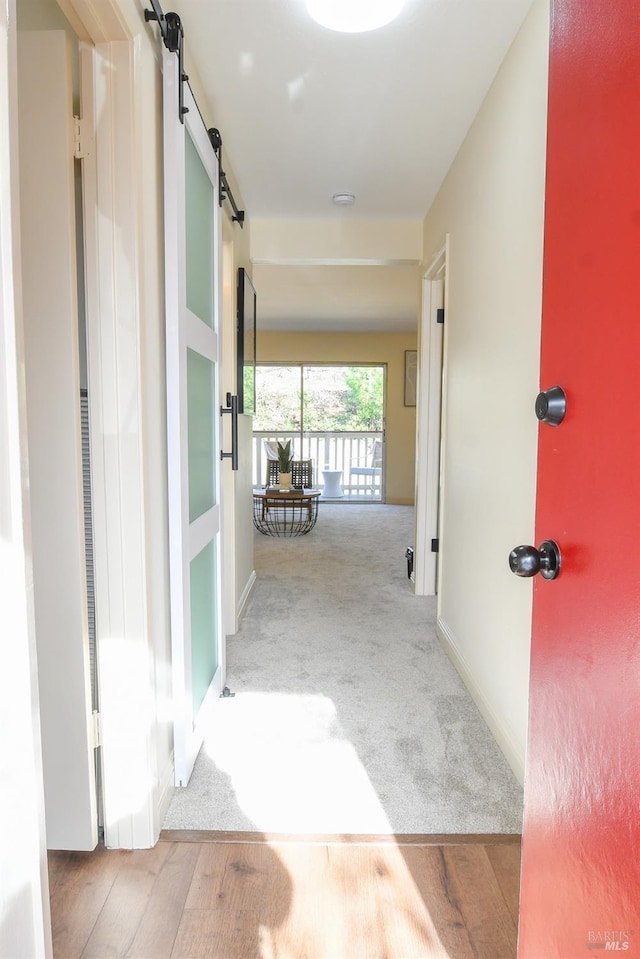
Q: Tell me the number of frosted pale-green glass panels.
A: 3